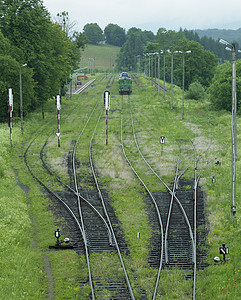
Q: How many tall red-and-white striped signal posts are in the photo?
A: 3